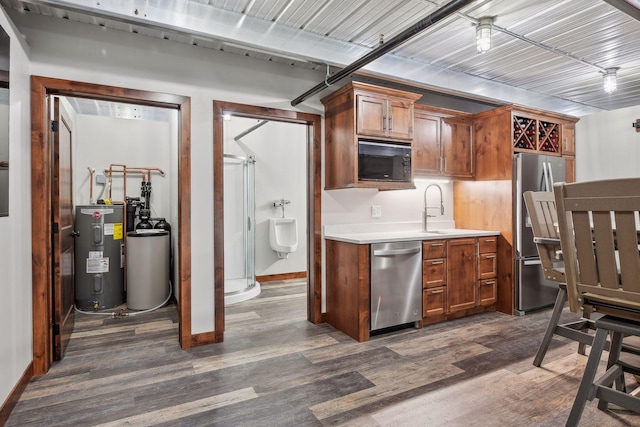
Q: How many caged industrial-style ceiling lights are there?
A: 2